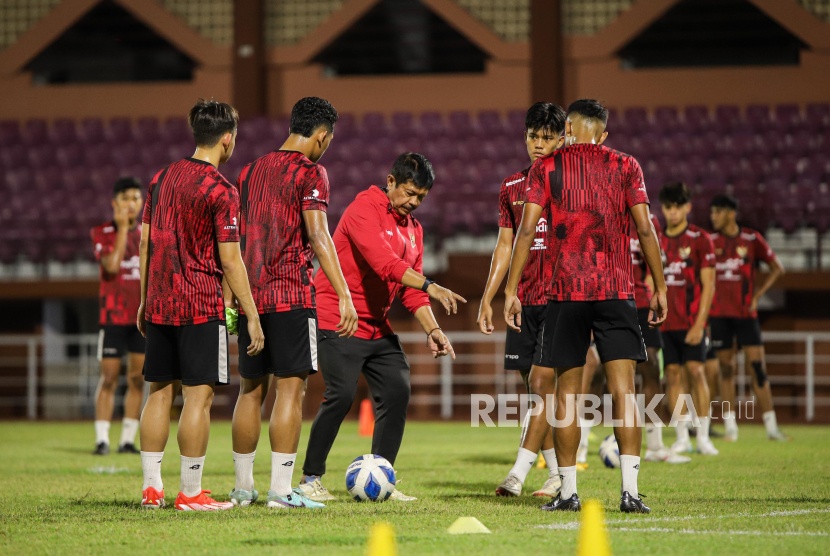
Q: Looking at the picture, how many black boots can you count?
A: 4